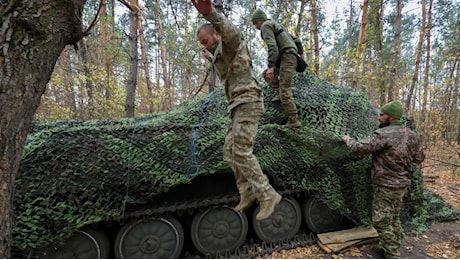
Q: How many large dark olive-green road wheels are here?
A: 5